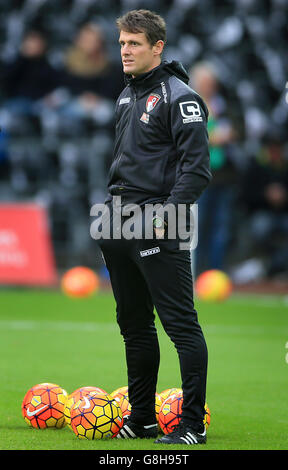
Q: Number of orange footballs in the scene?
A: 8